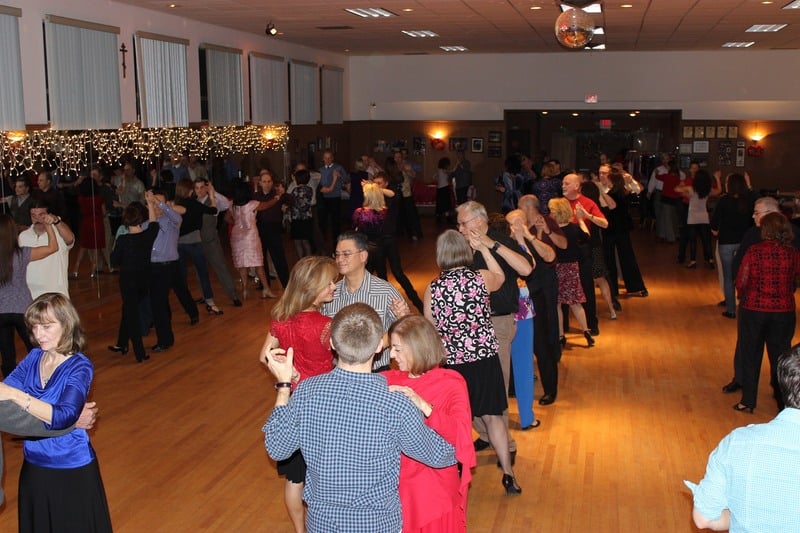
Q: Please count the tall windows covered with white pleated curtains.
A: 7